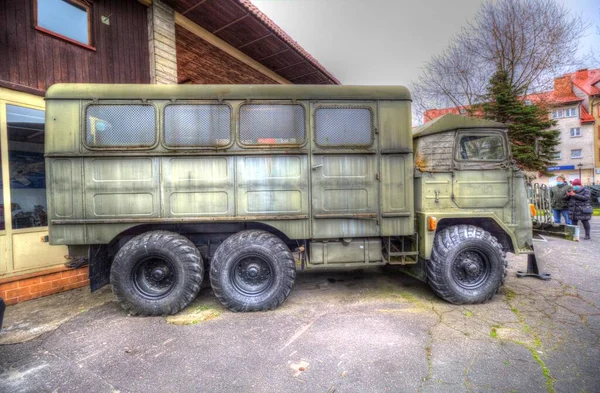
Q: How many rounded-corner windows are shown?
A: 5